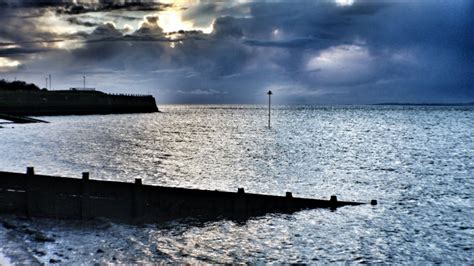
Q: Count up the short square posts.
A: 7